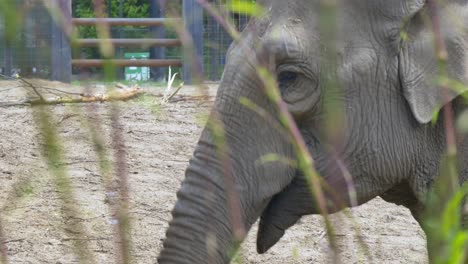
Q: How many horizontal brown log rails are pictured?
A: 3